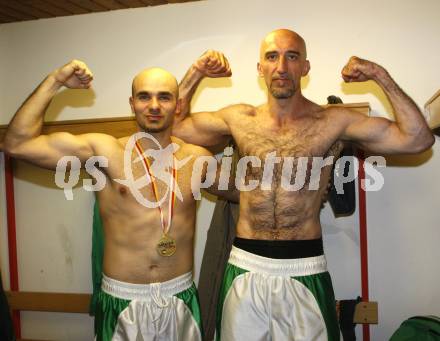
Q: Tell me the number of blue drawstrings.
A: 0